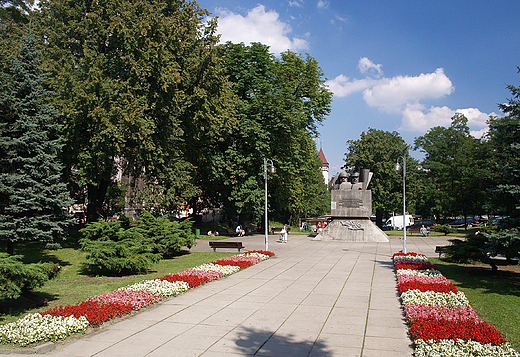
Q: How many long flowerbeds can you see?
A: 2